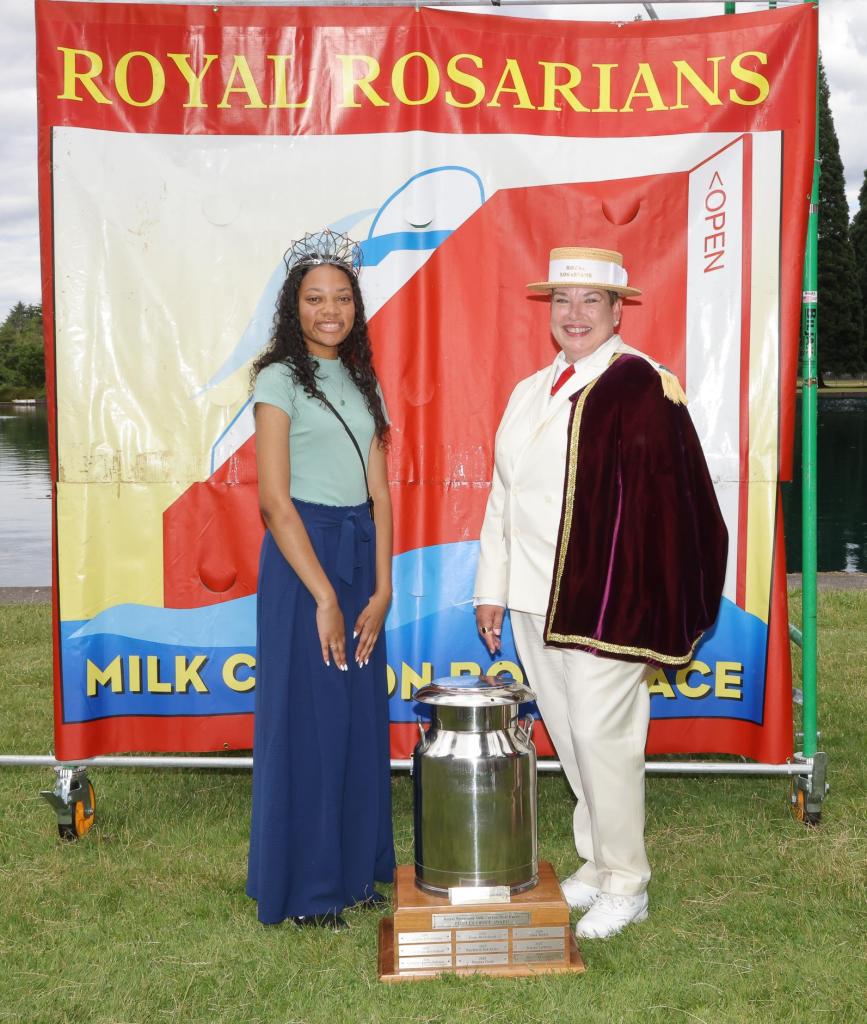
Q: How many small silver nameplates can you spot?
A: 9